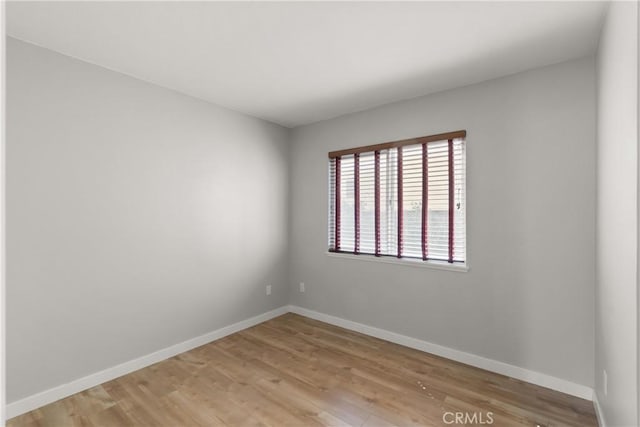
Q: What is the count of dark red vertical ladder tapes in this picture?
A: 6